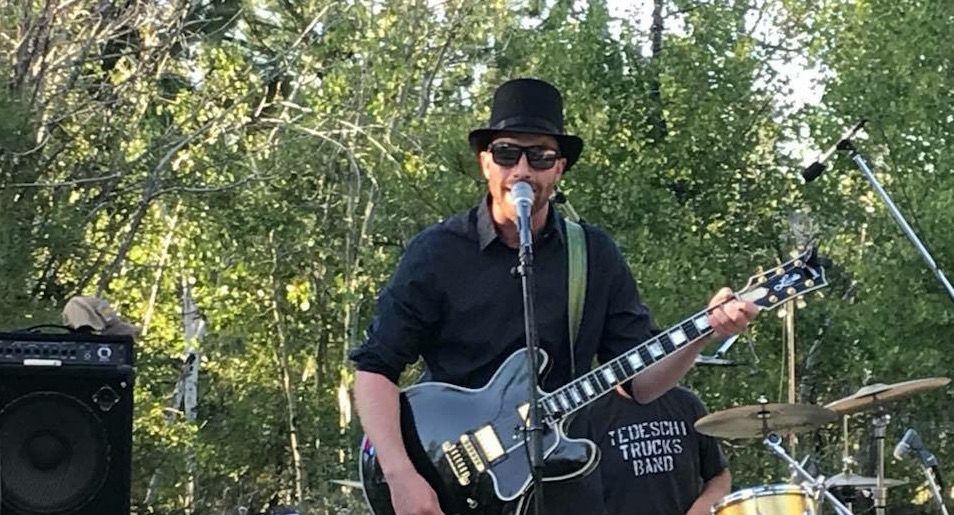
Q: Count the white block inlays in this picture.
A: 9